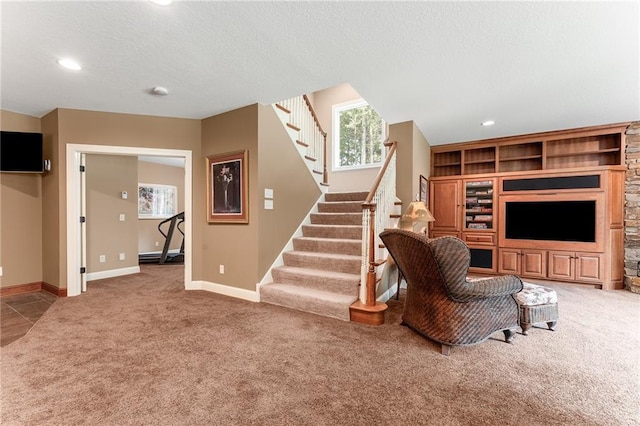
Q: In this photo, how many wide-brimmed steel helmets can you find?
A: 0